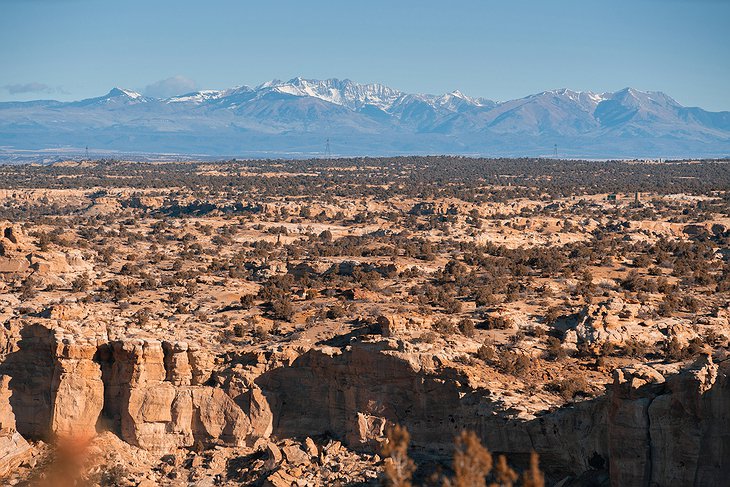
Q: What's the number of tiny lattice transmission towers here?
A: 3